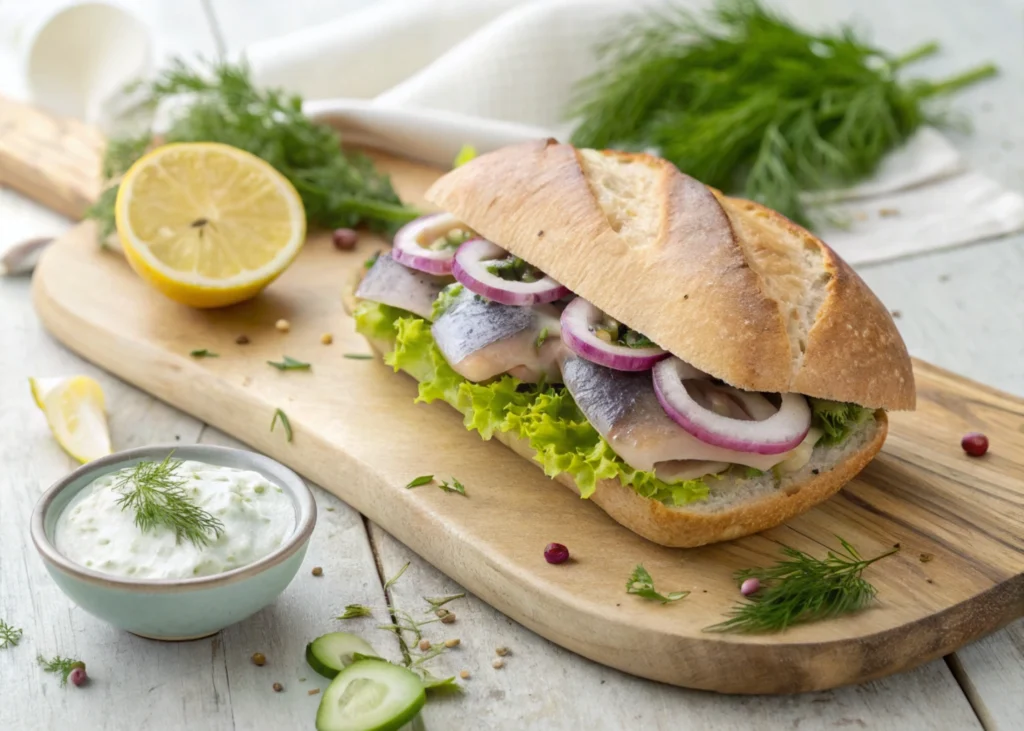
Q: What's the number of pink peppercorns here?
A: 5